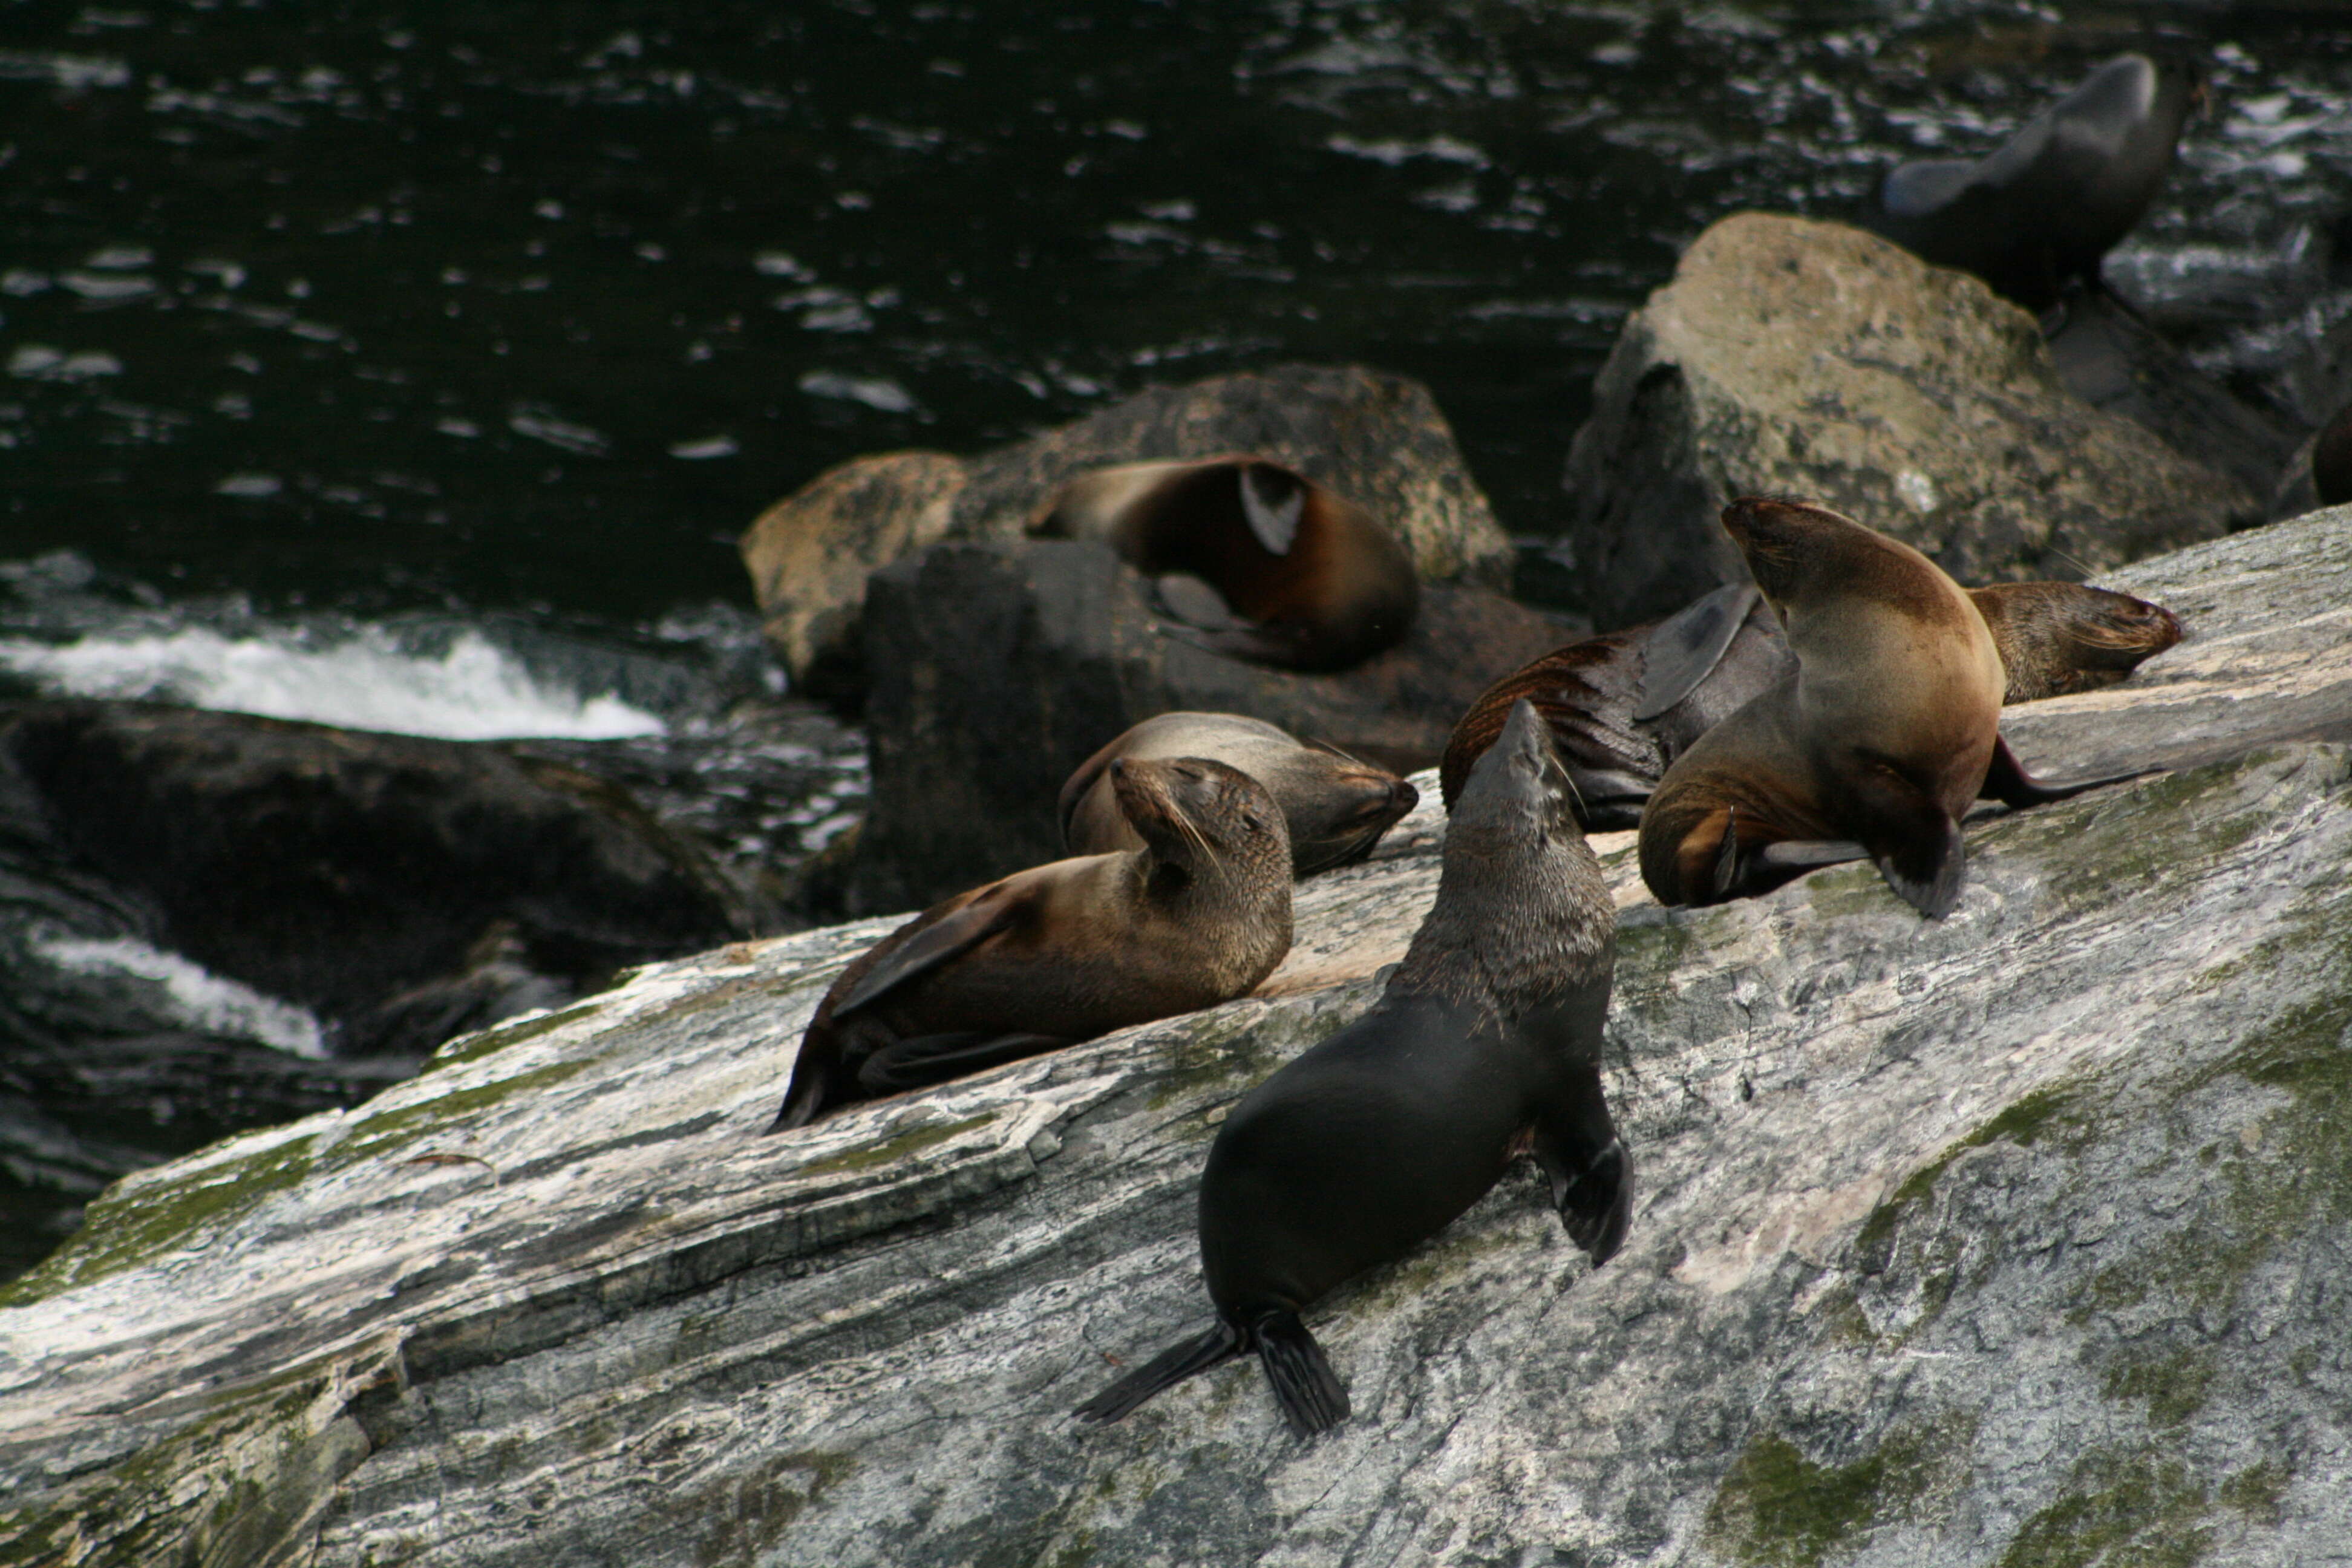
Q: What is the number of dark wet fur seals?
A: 2